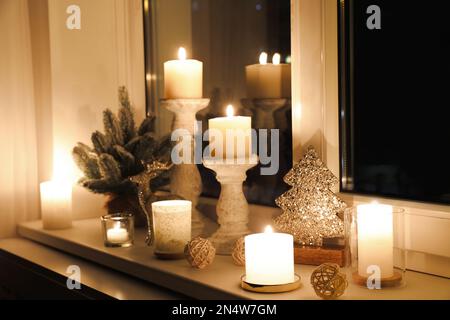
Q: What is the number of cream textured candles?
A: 1